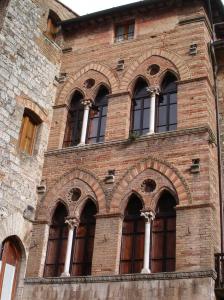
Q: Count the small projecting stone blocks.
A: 6